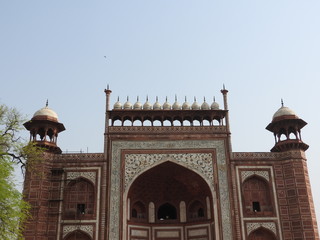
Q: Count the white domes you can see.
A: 13